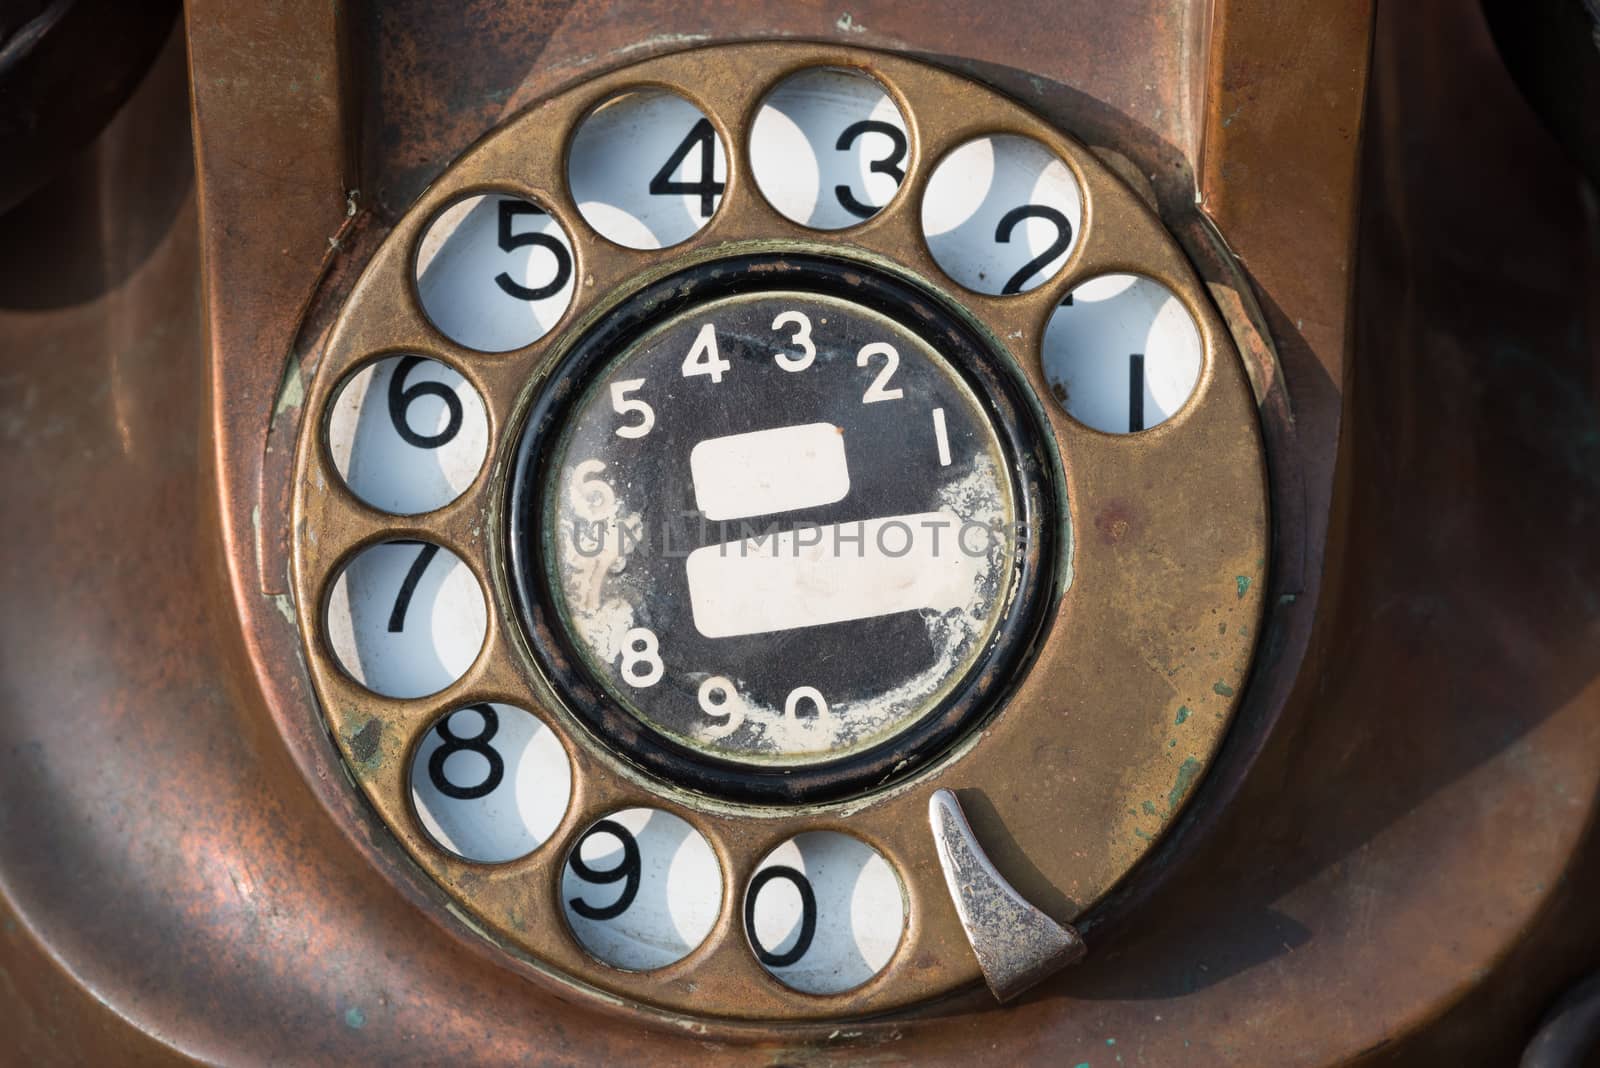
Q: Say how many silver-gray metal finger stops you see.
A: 1